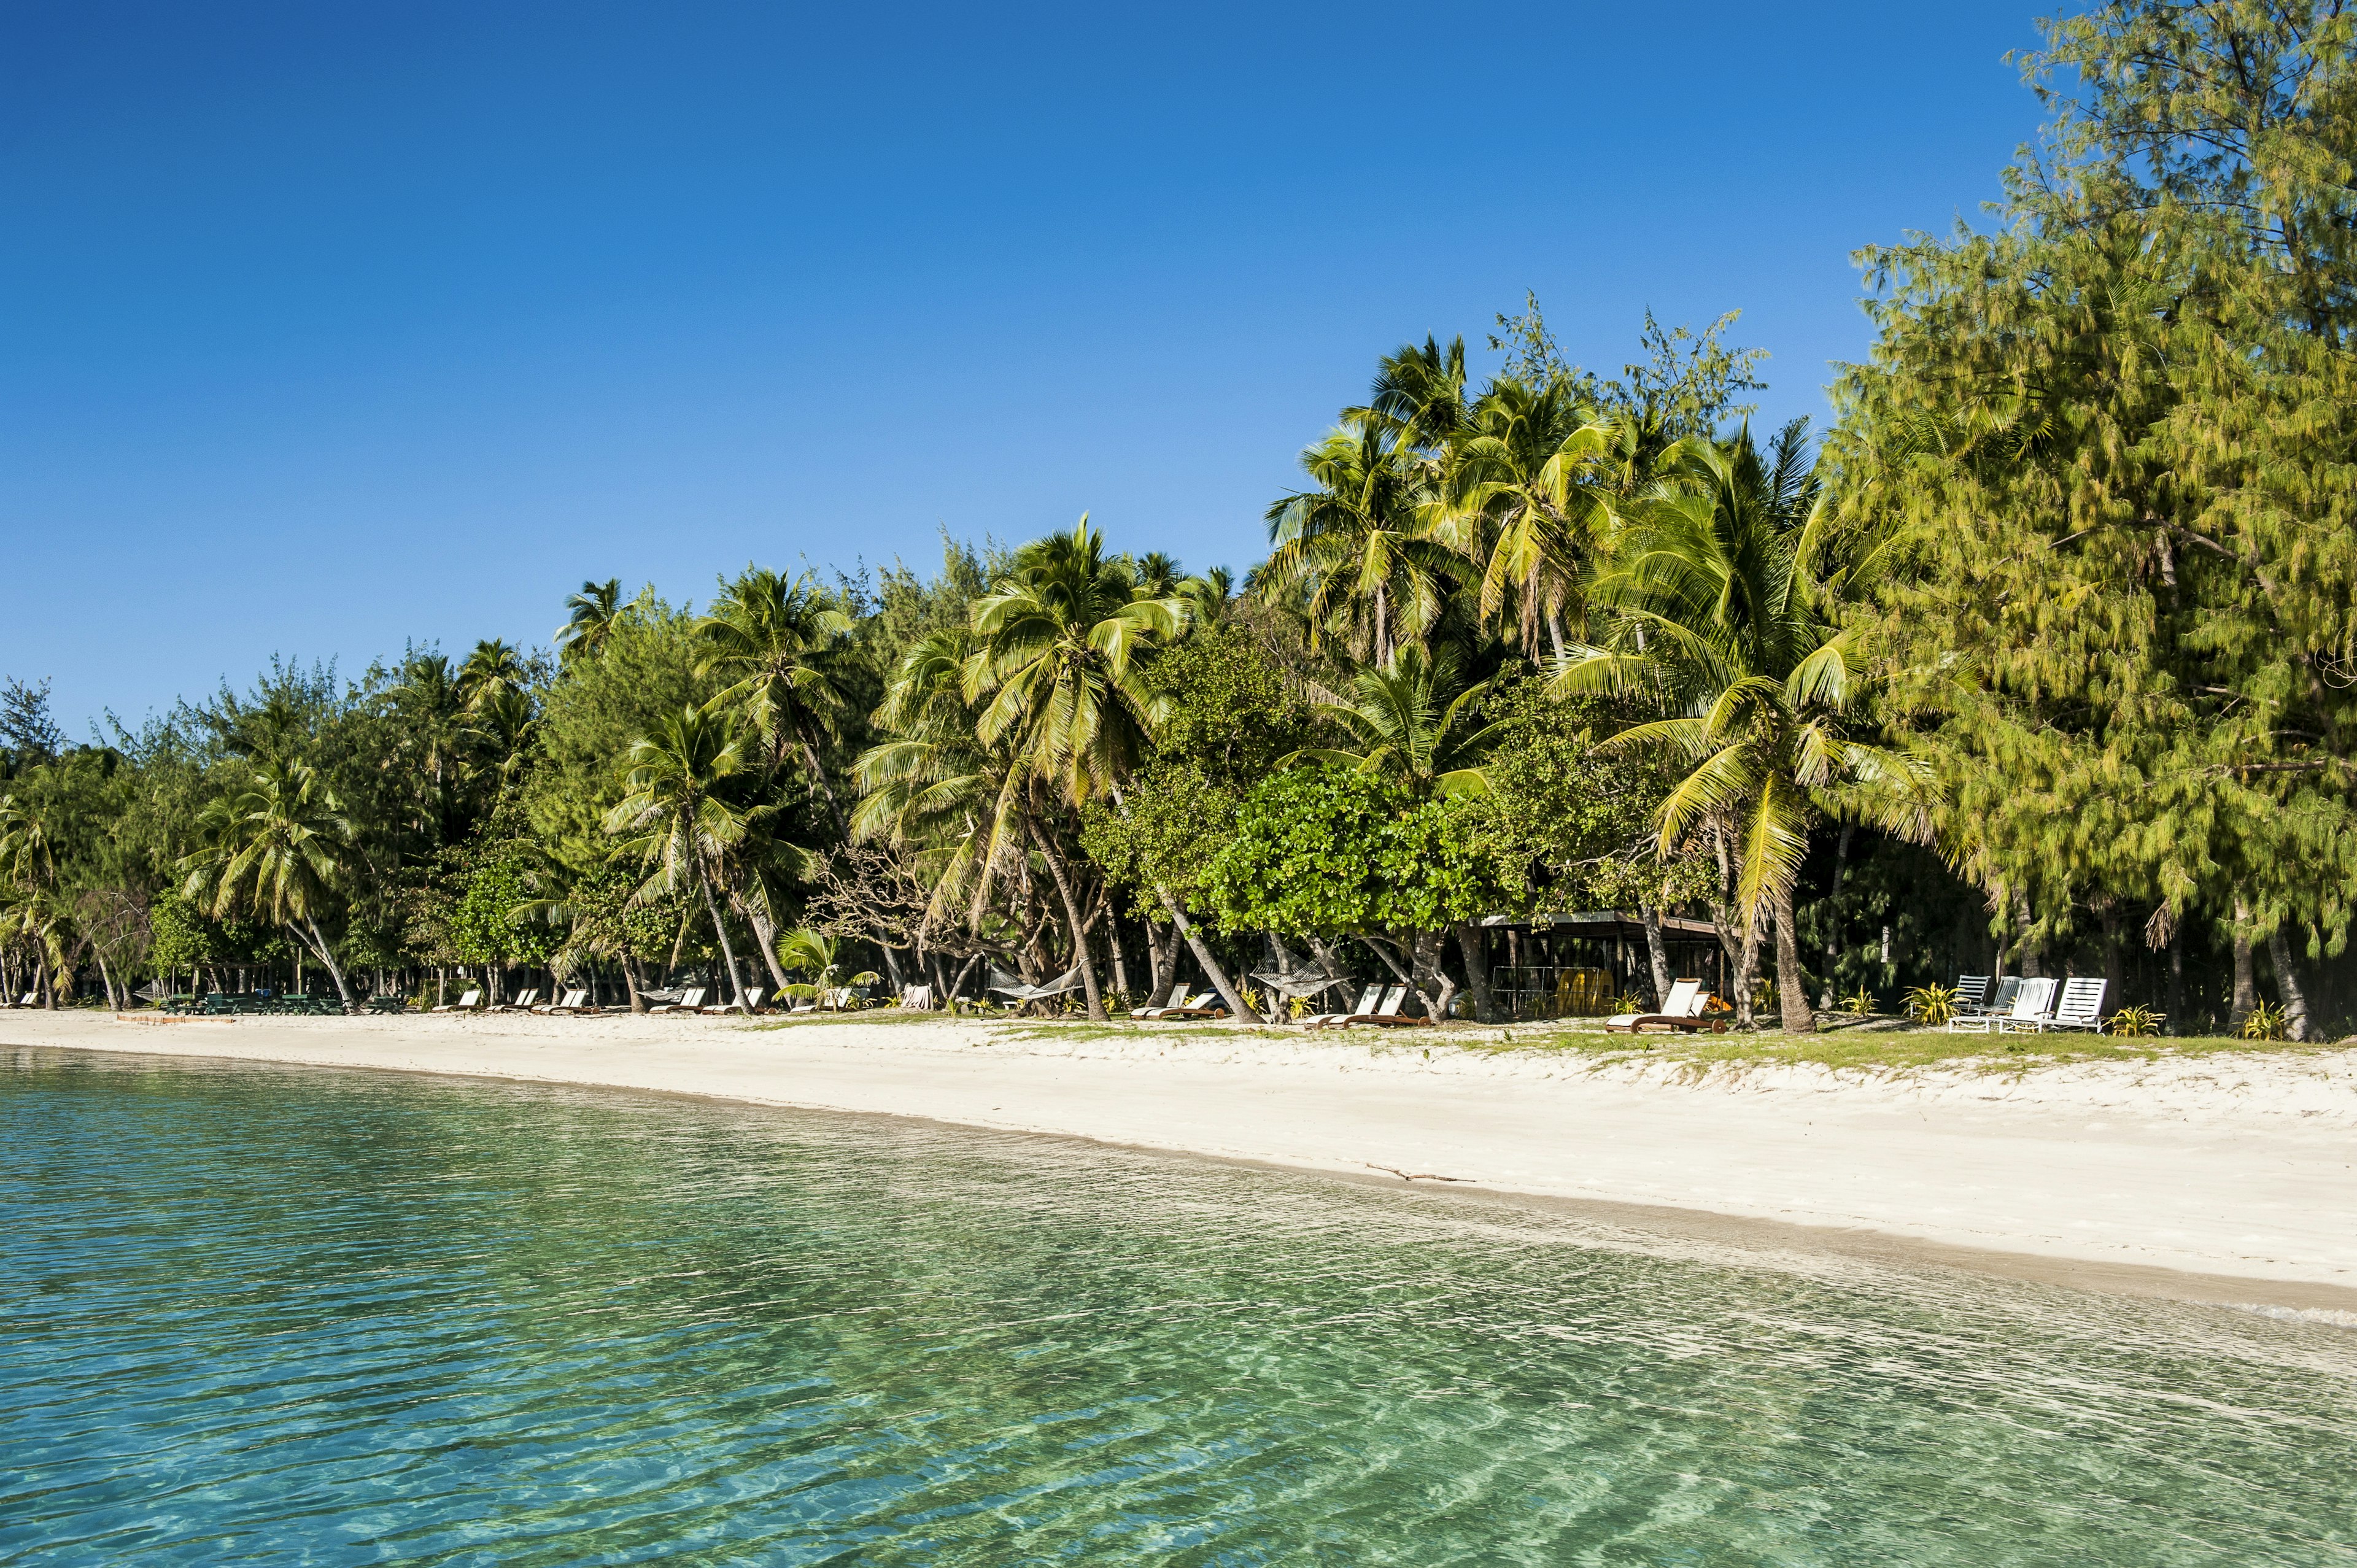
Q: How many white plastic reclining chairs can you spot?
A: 4